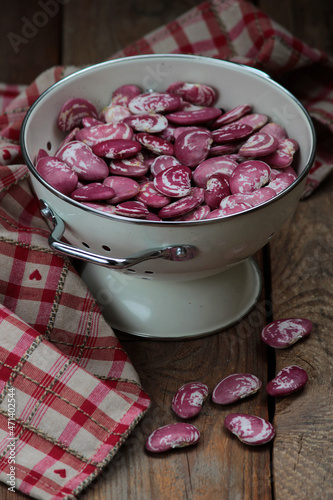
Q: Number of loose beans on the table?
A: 6